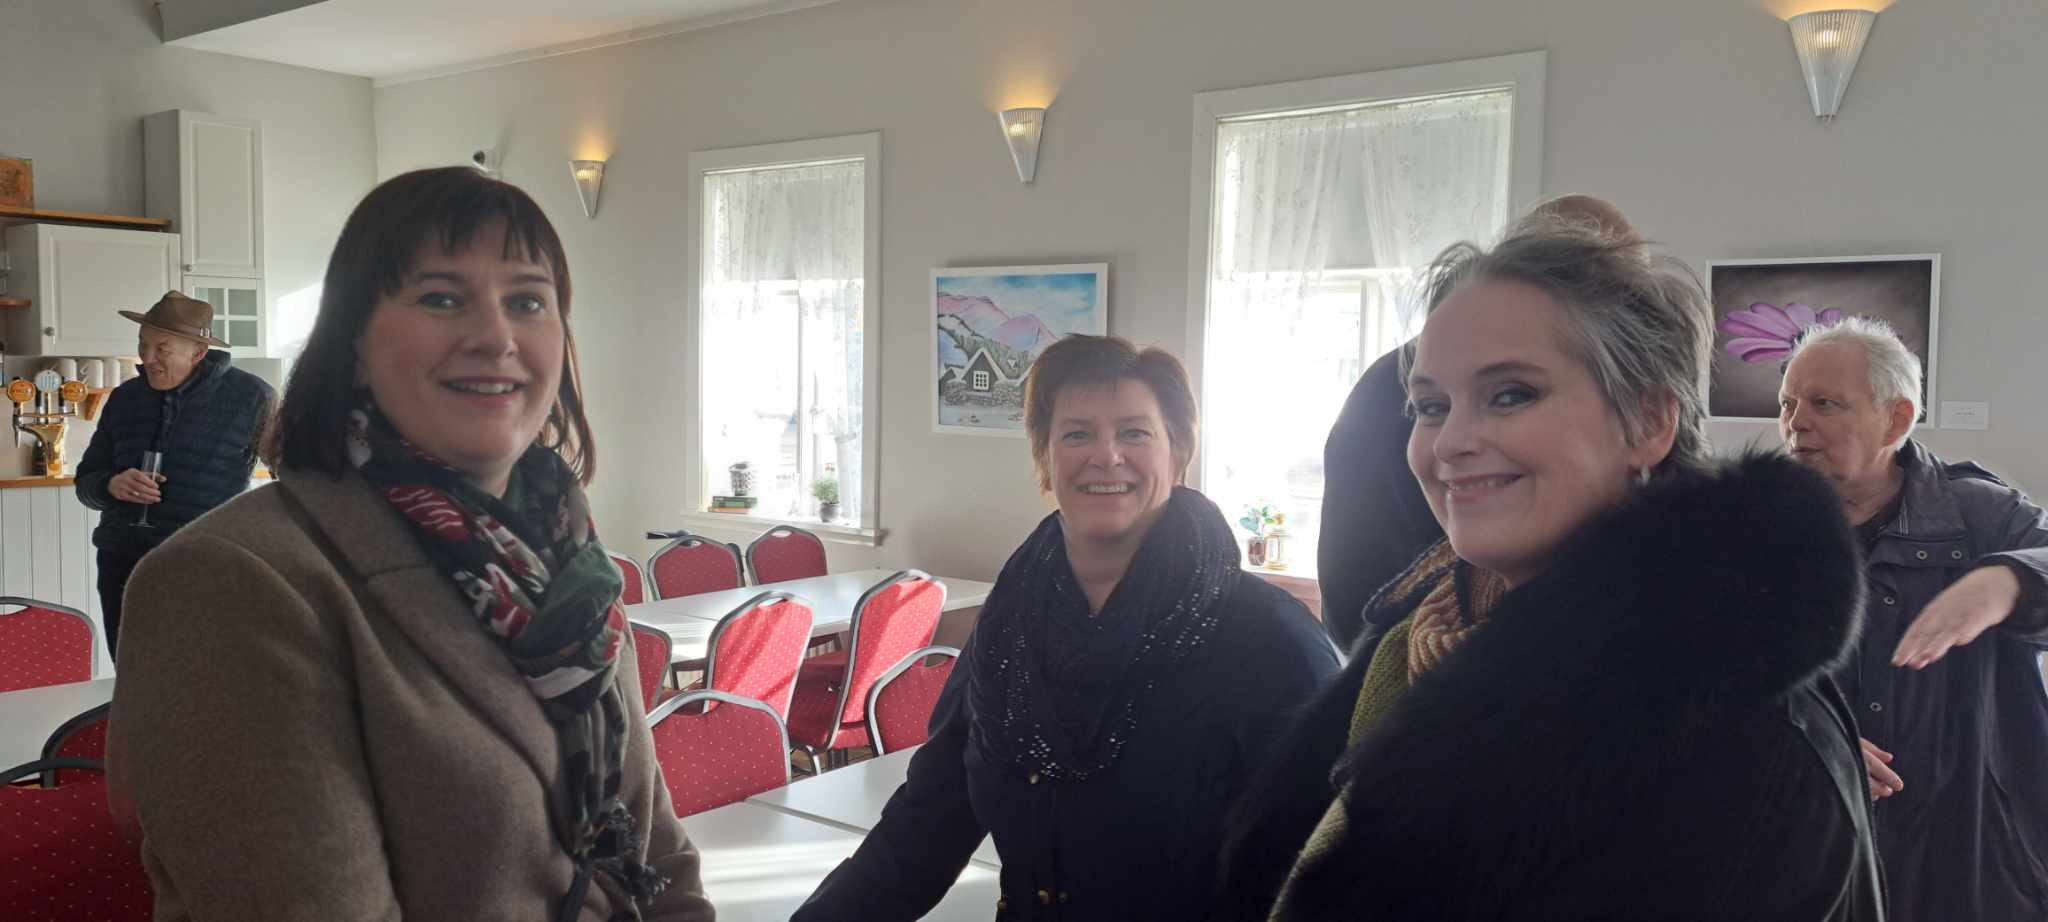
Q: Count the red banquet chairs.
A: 11